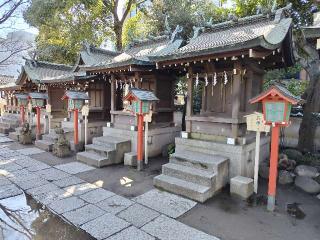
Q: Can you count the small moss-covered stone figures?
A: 2